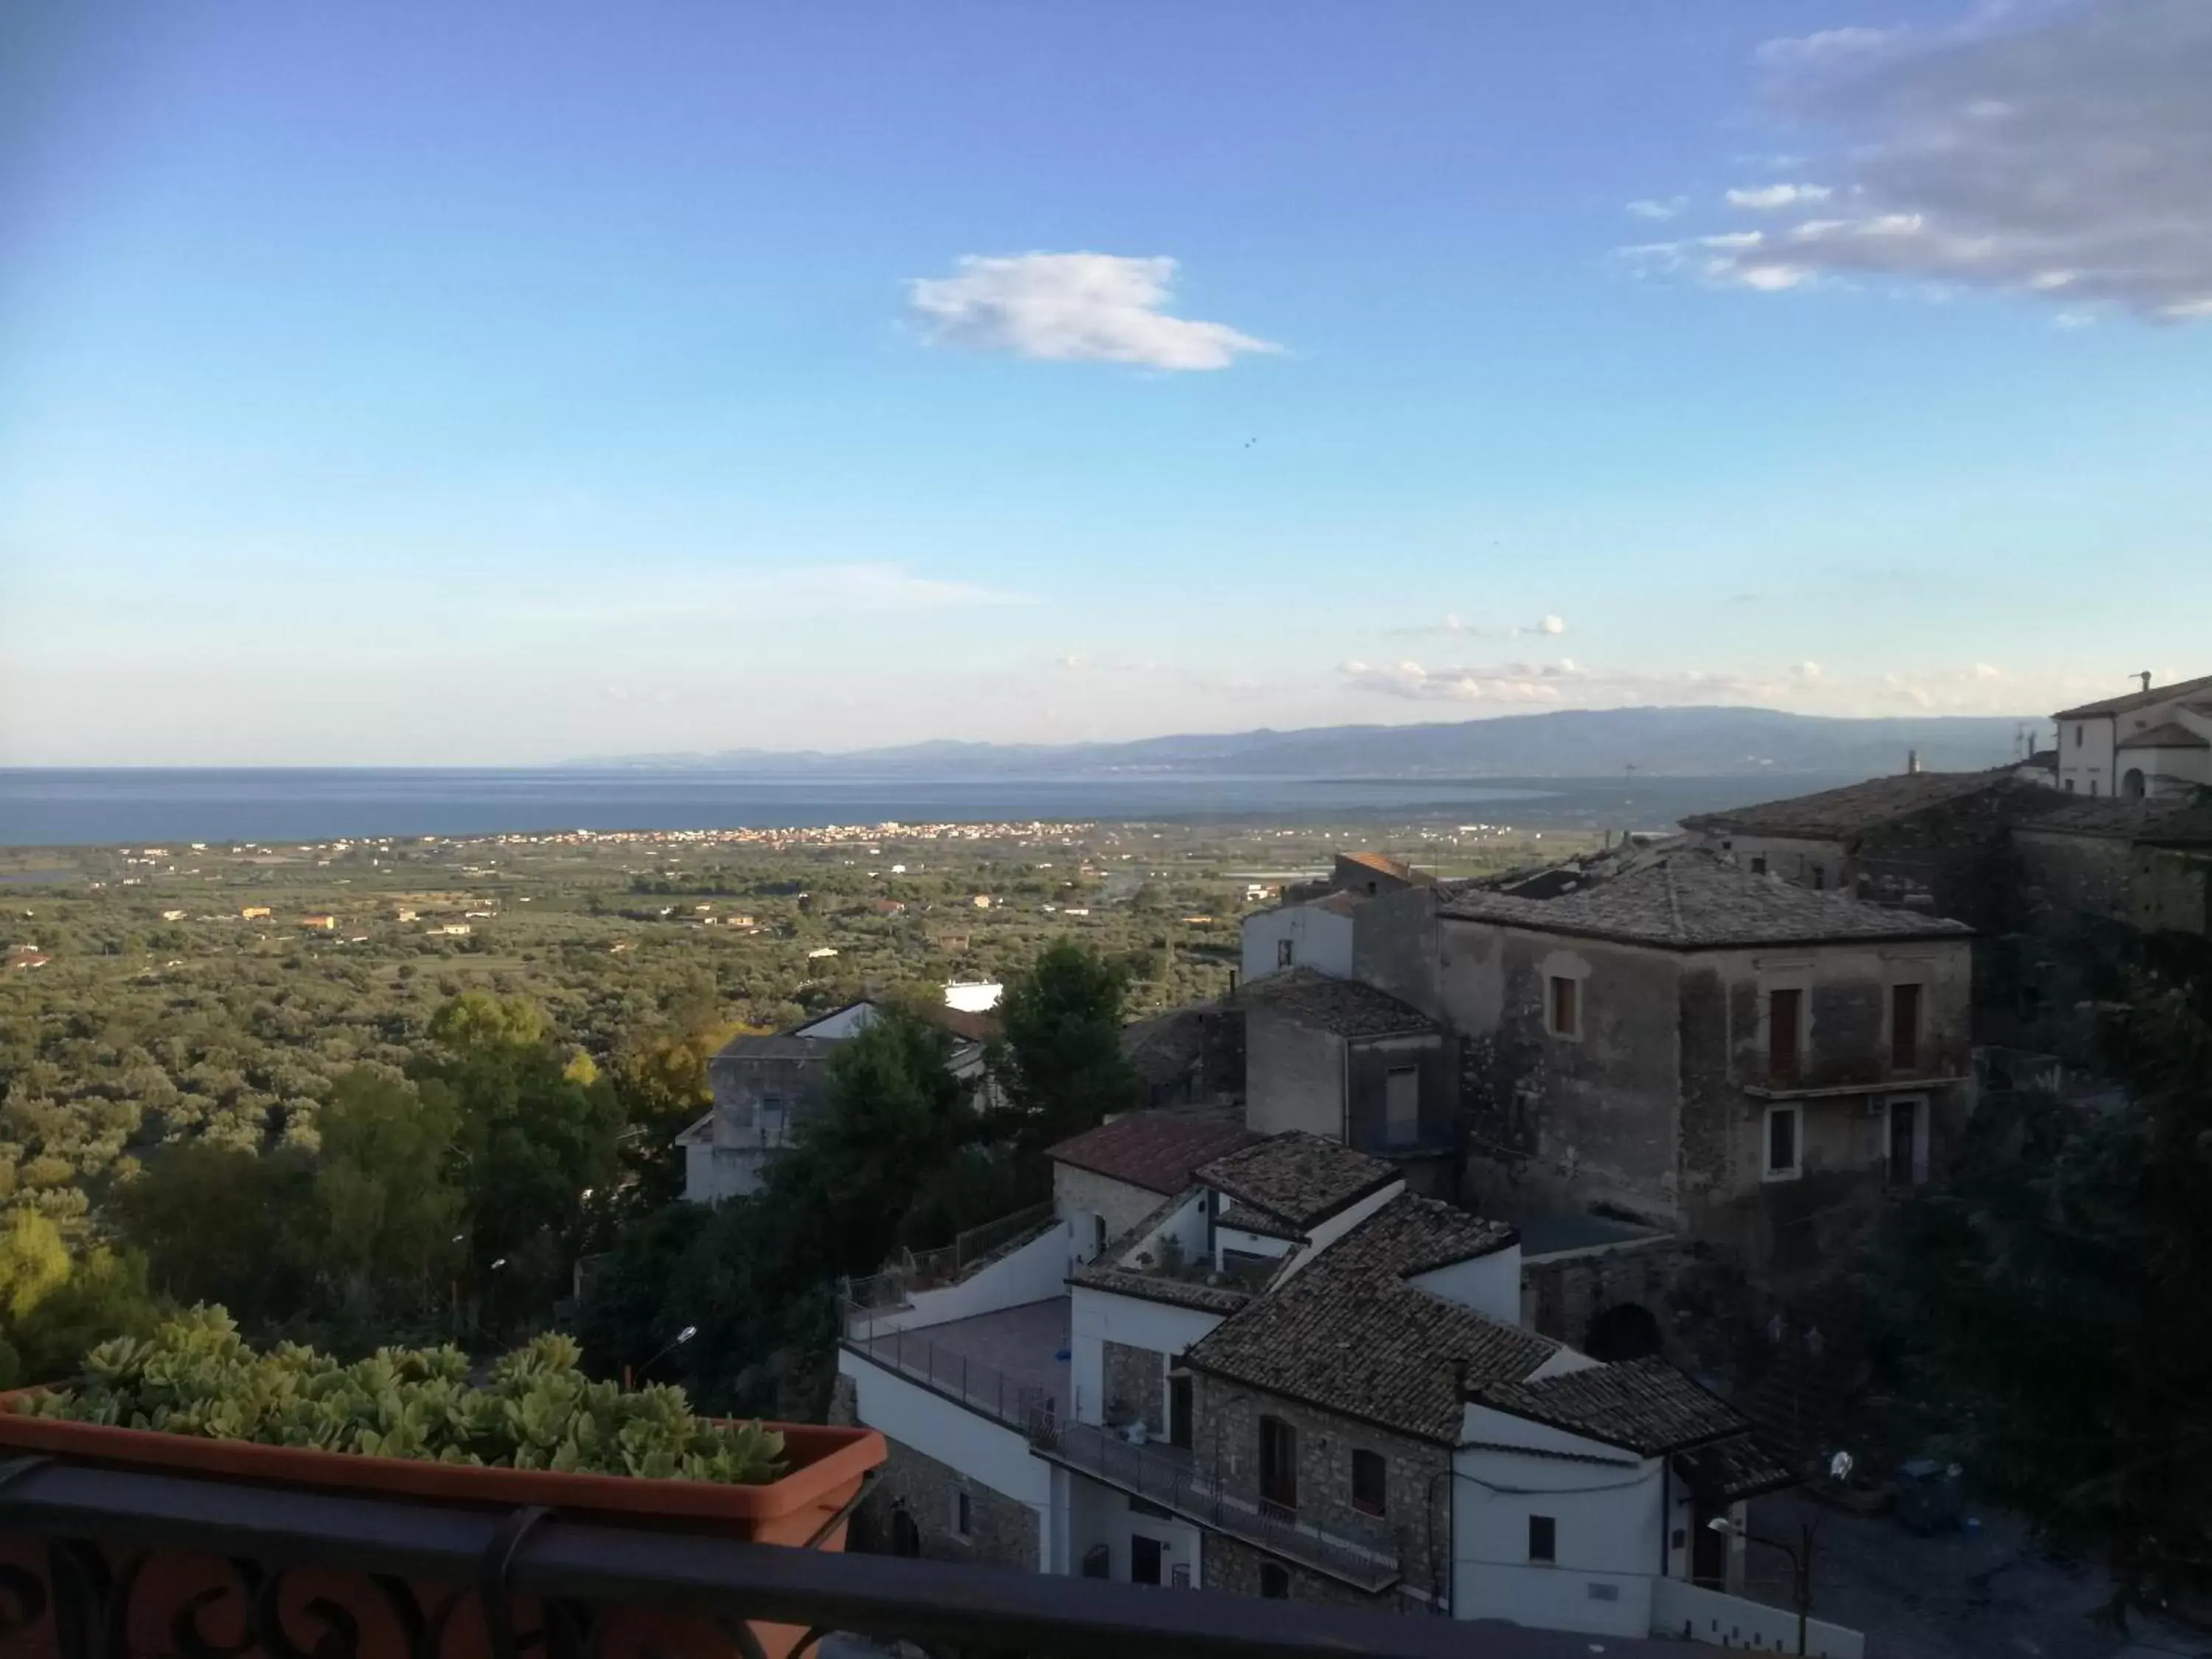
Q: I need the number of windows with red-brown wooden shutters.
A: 3